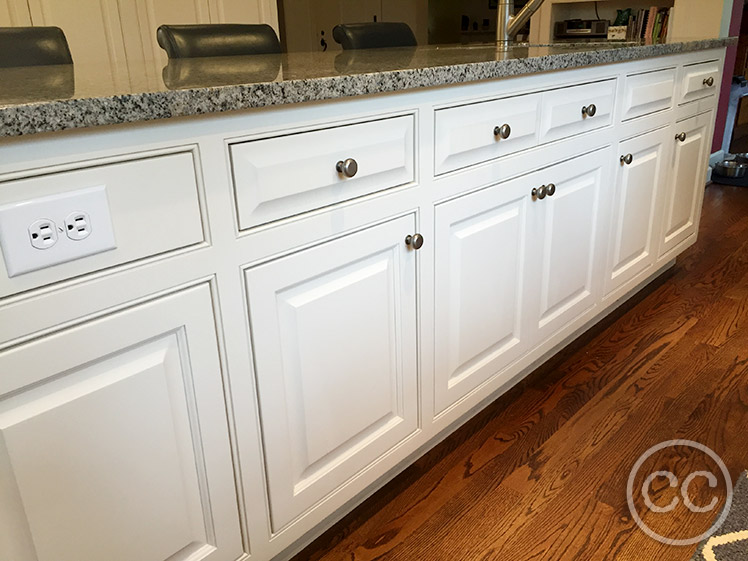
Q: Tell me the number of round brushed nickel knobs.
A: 9